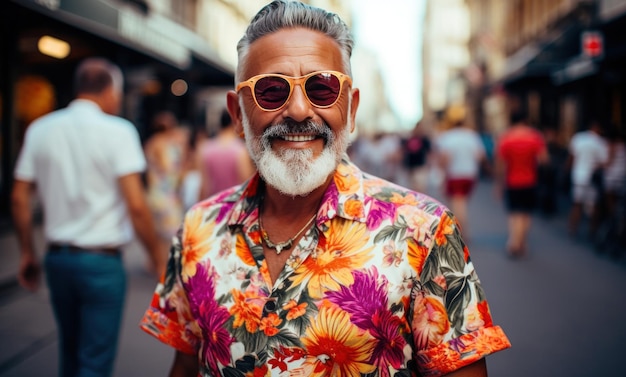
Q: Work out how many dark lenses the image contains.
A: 2